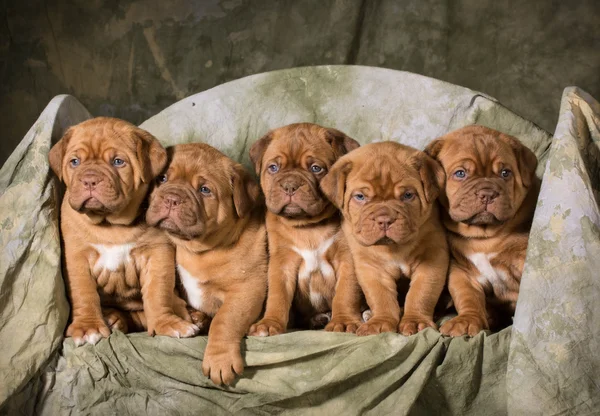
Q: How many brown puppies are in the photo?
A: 5